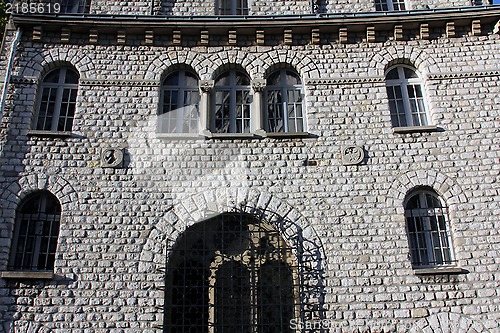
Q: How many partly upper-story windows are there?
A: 3